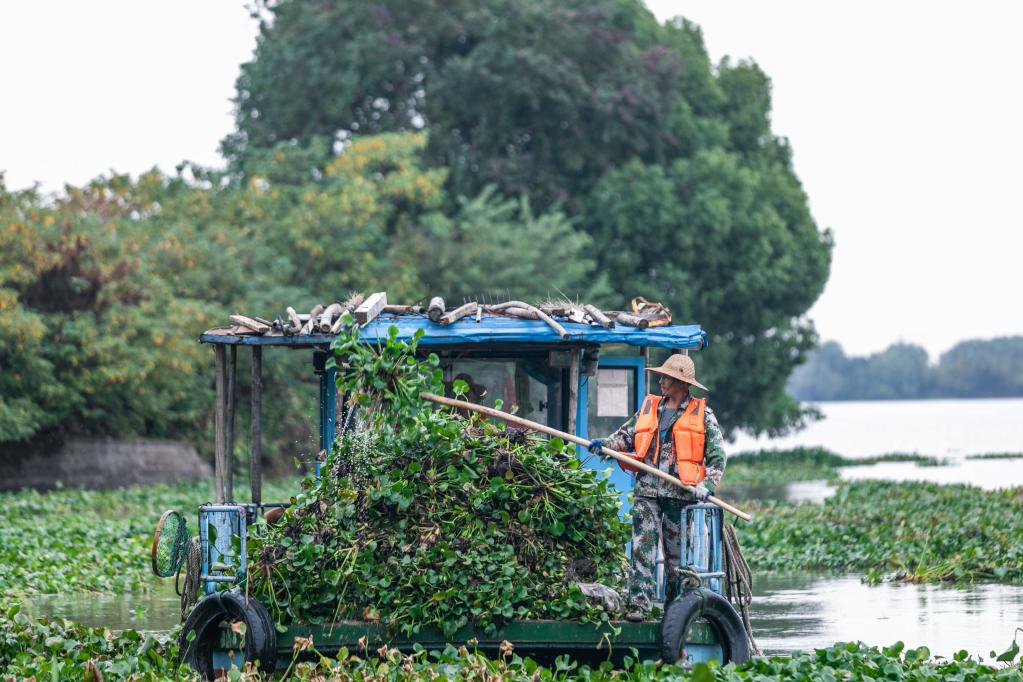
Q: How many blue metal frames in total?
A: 2